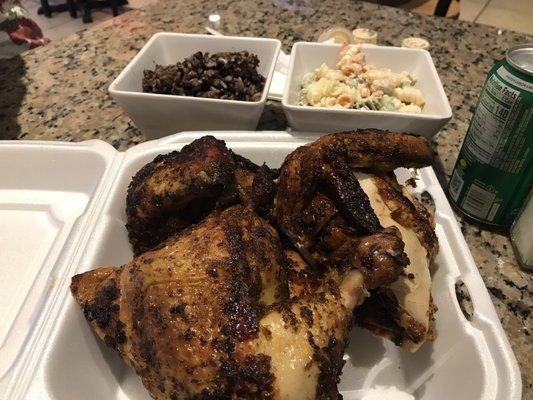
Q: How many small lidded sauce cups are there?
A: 2